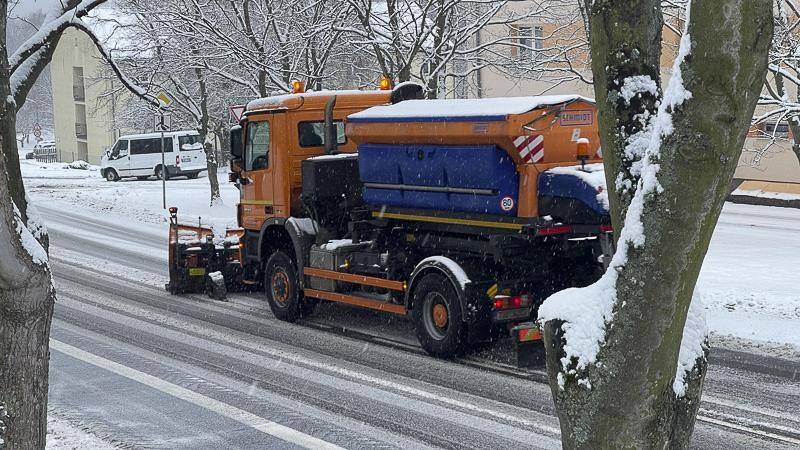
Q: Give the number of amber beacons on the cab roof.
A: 2